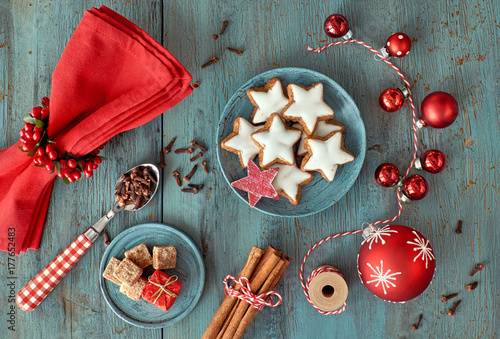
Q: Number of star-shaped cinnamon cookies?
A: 7